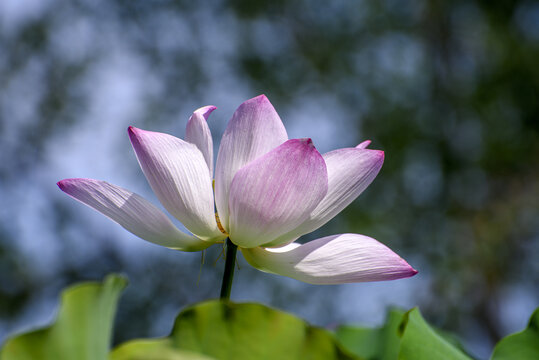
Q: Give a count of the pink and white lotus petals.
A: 8